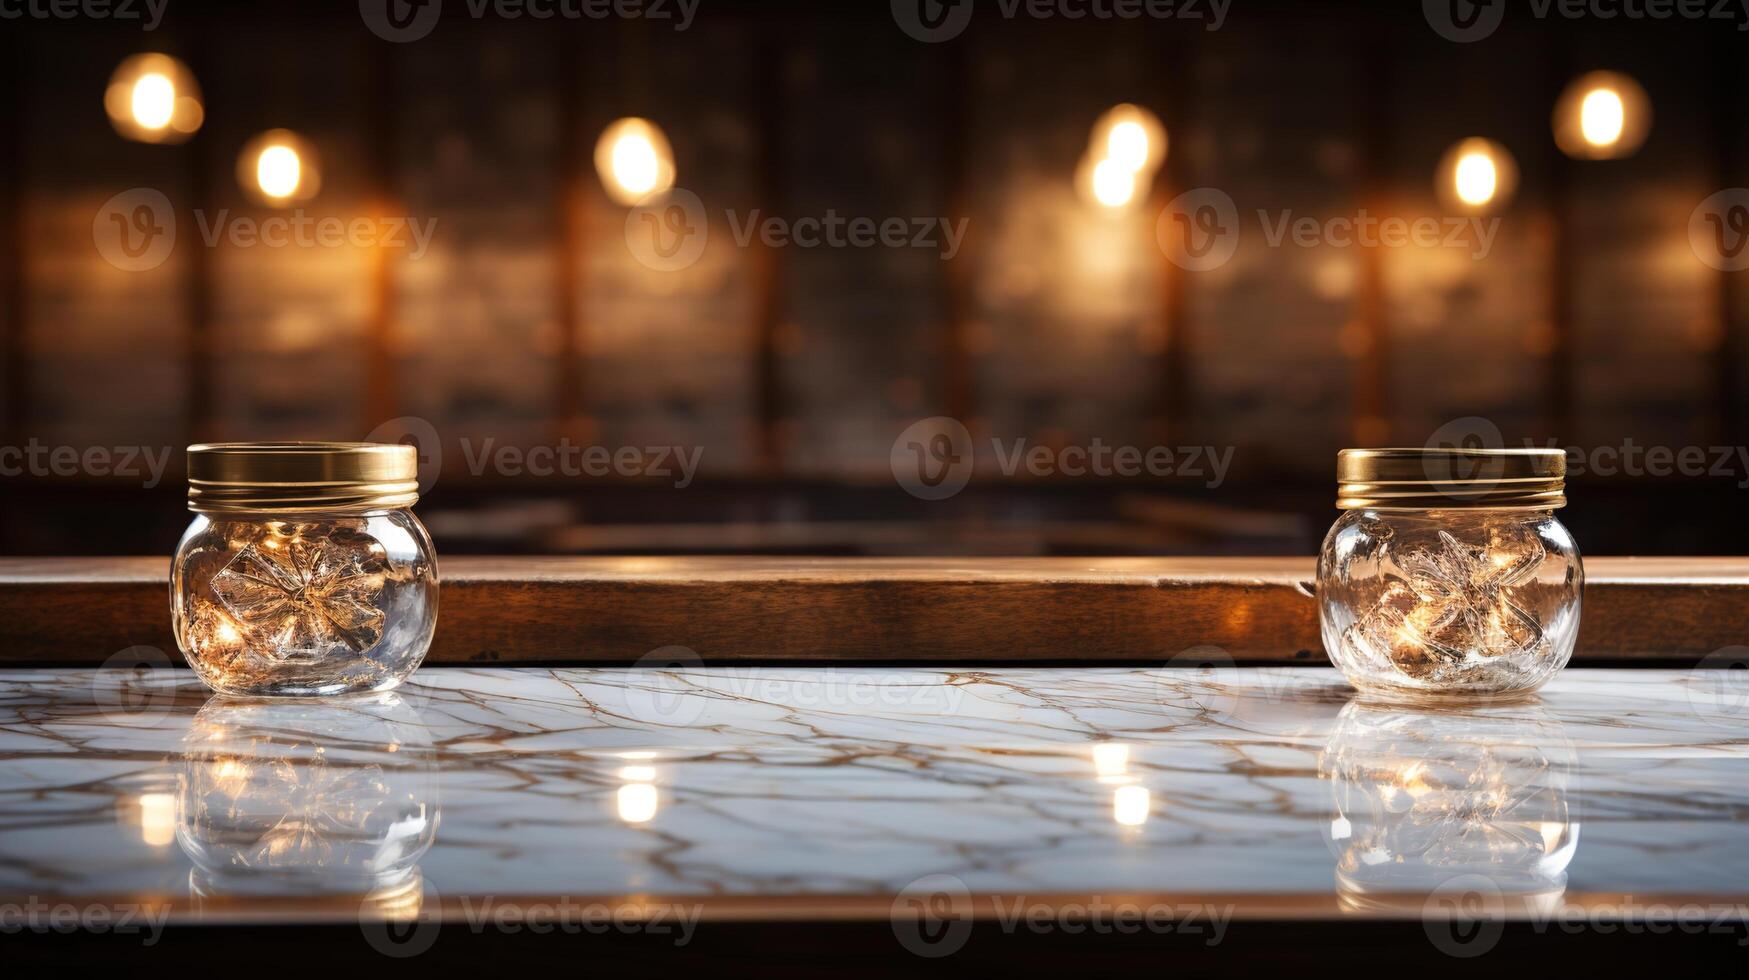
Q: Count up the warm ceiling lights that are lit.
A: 7